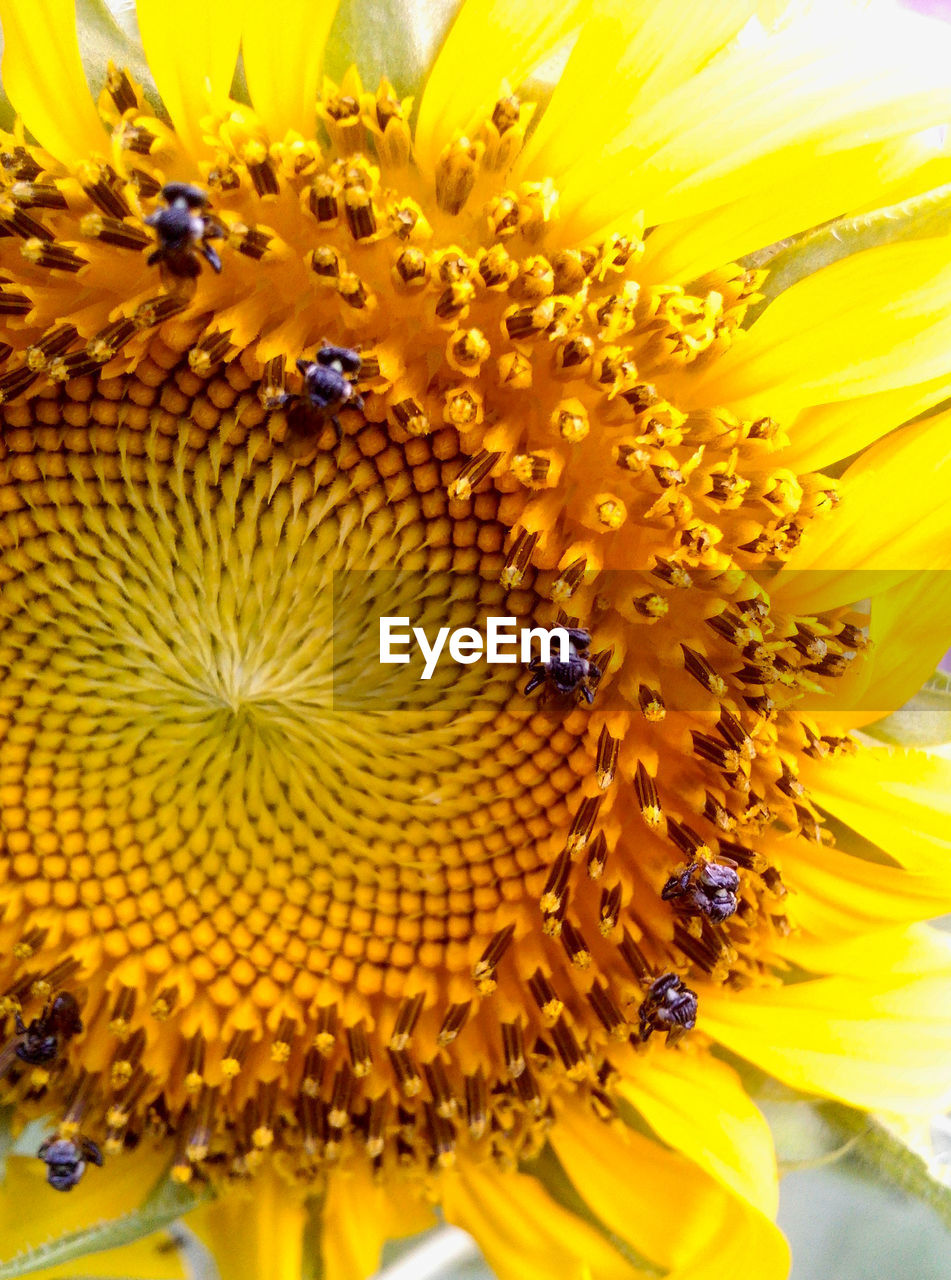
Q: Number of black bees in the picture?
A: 7